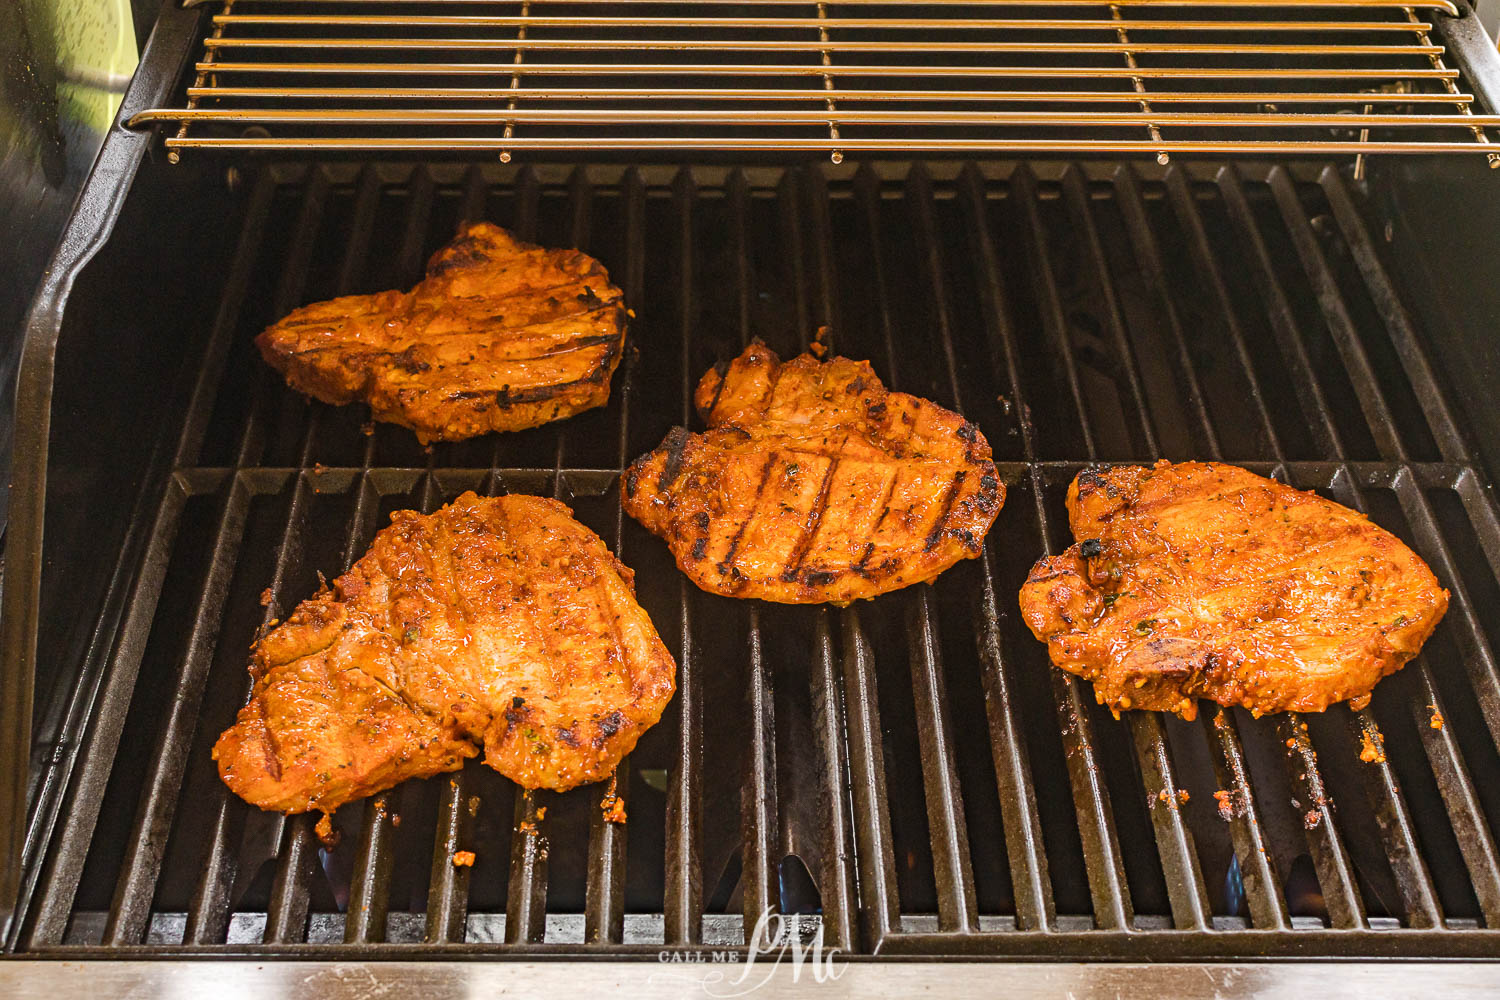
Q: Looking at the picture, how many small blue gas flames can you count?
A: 3